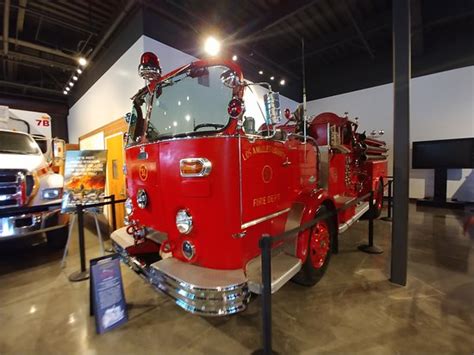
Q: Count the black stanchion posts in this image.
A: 5